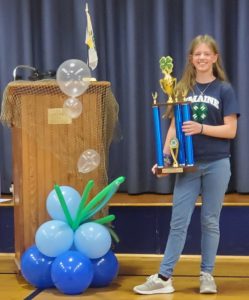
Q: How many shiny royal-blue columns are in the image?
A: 3